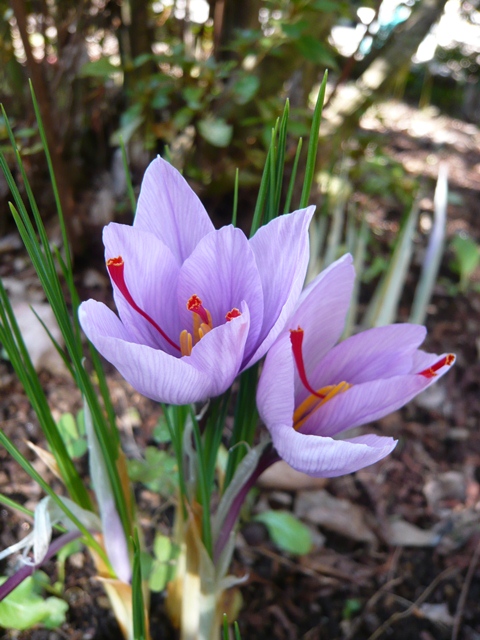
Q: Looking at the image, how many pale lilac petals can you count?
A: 12